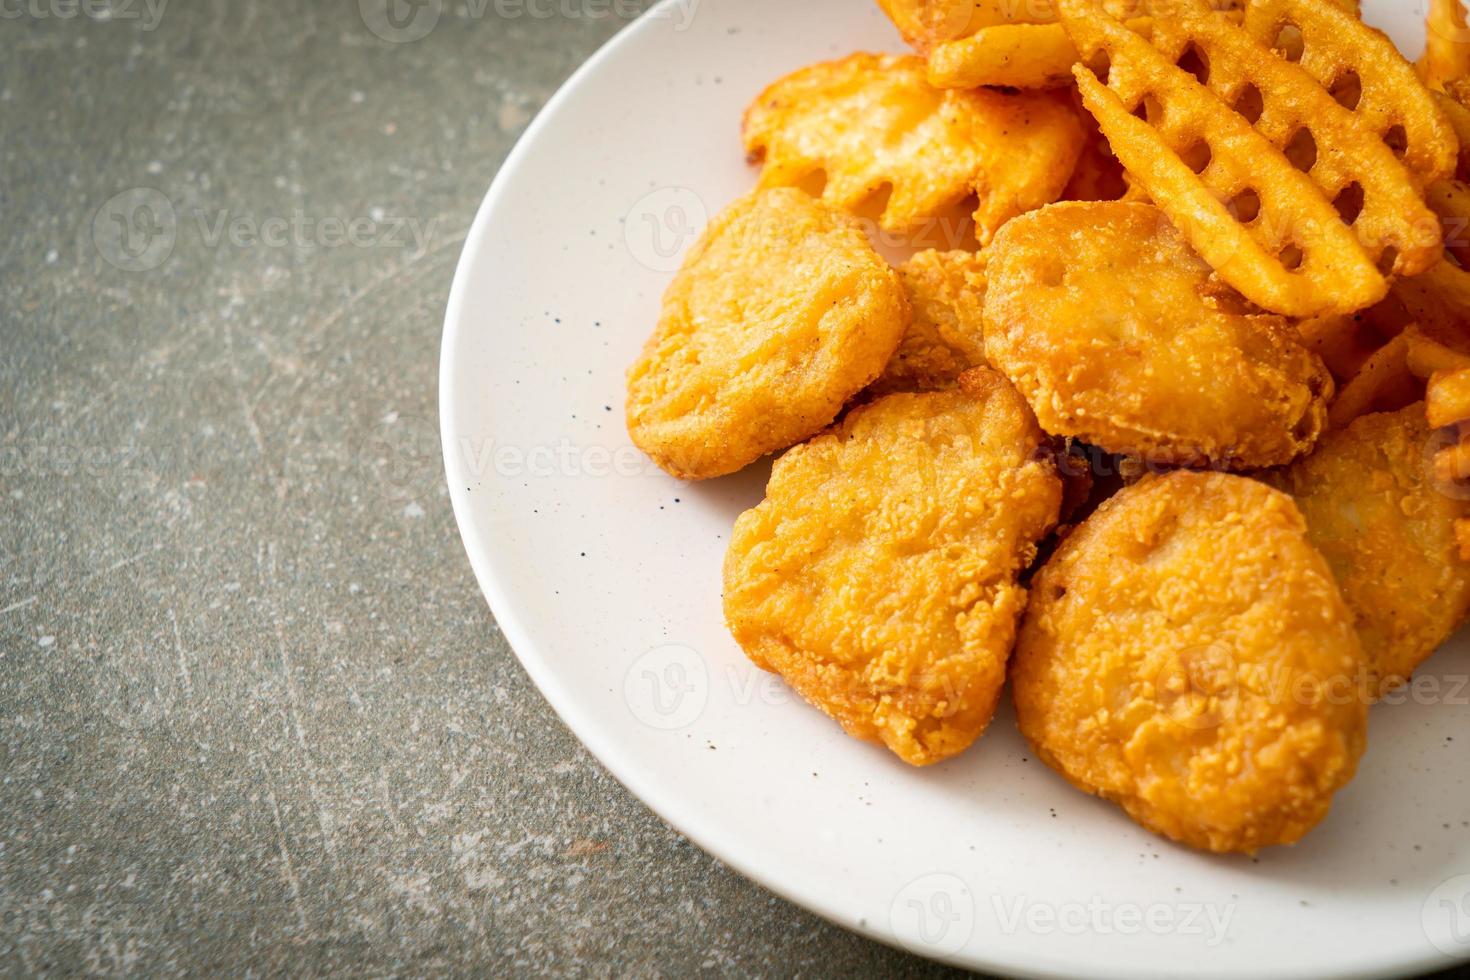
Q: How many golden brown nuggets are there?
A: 6